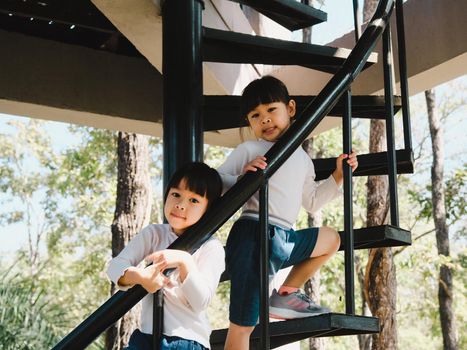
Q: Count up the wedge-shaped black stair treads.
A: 6